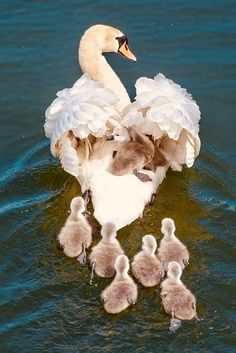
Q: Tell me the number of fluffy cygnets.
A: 7